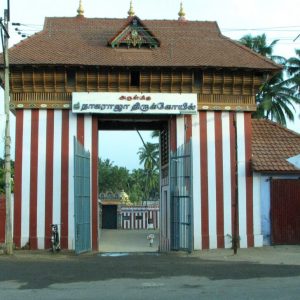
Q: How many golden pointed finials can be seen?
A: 3